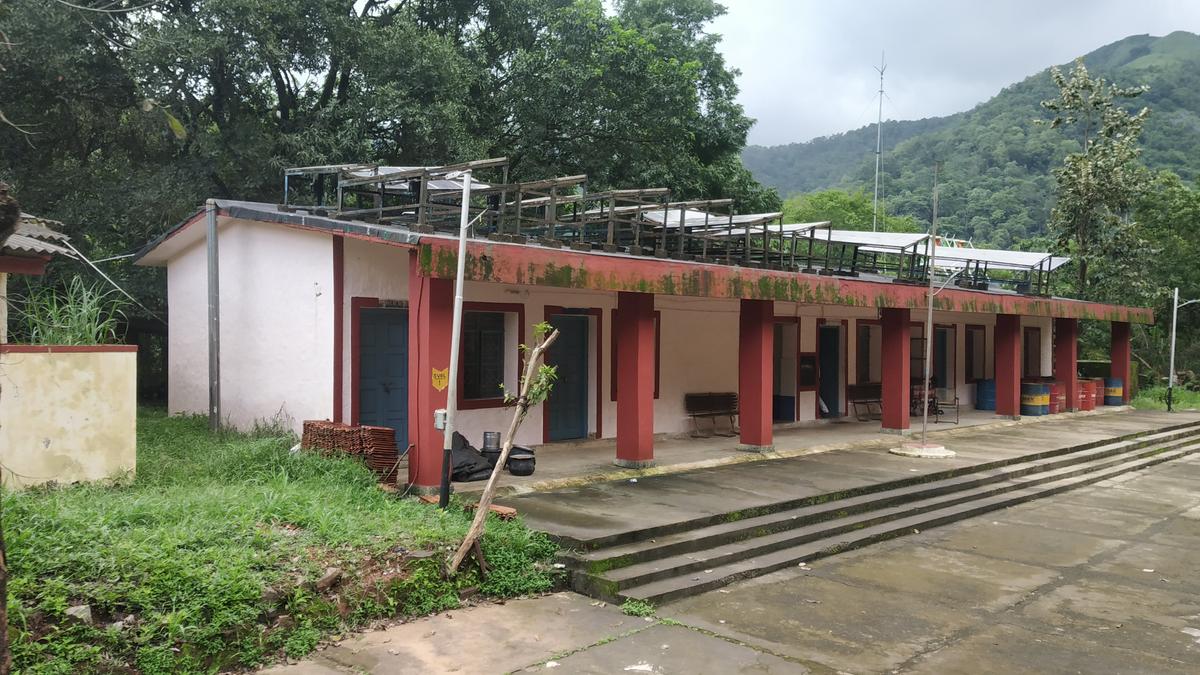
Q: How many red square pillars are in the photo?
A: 7